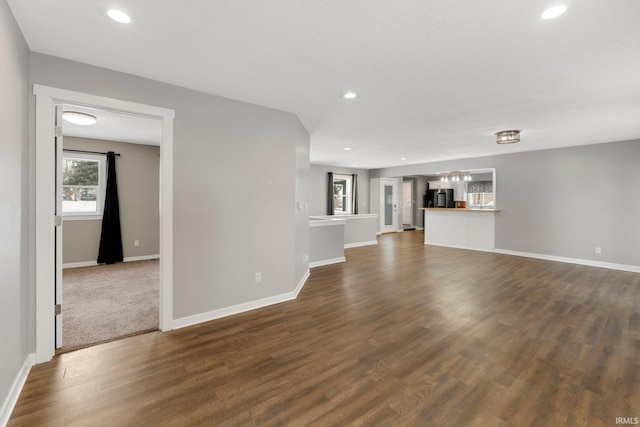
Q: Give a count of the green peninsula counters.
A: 0